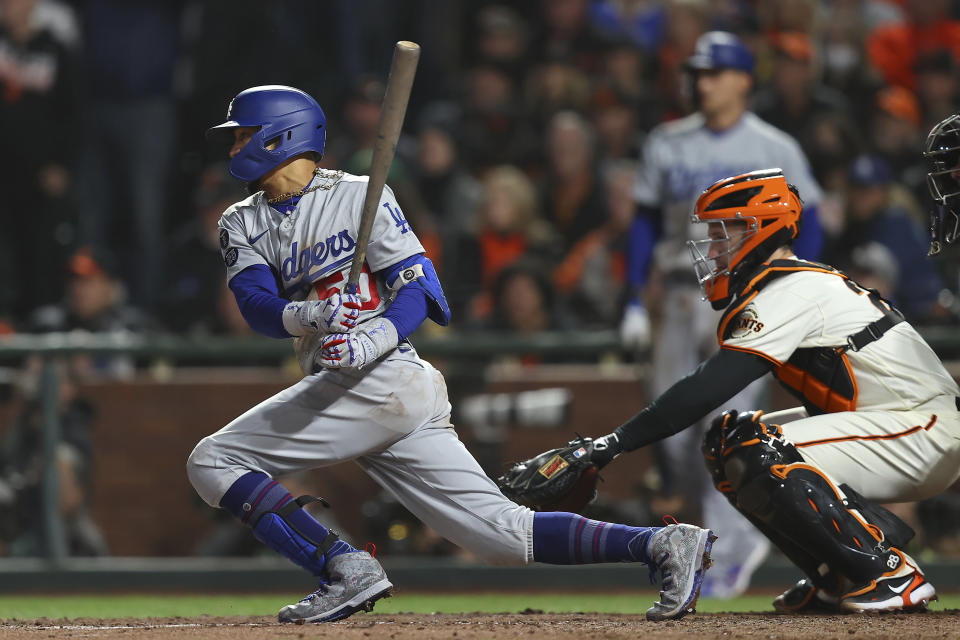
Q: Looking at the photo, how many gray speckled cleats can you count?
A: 2